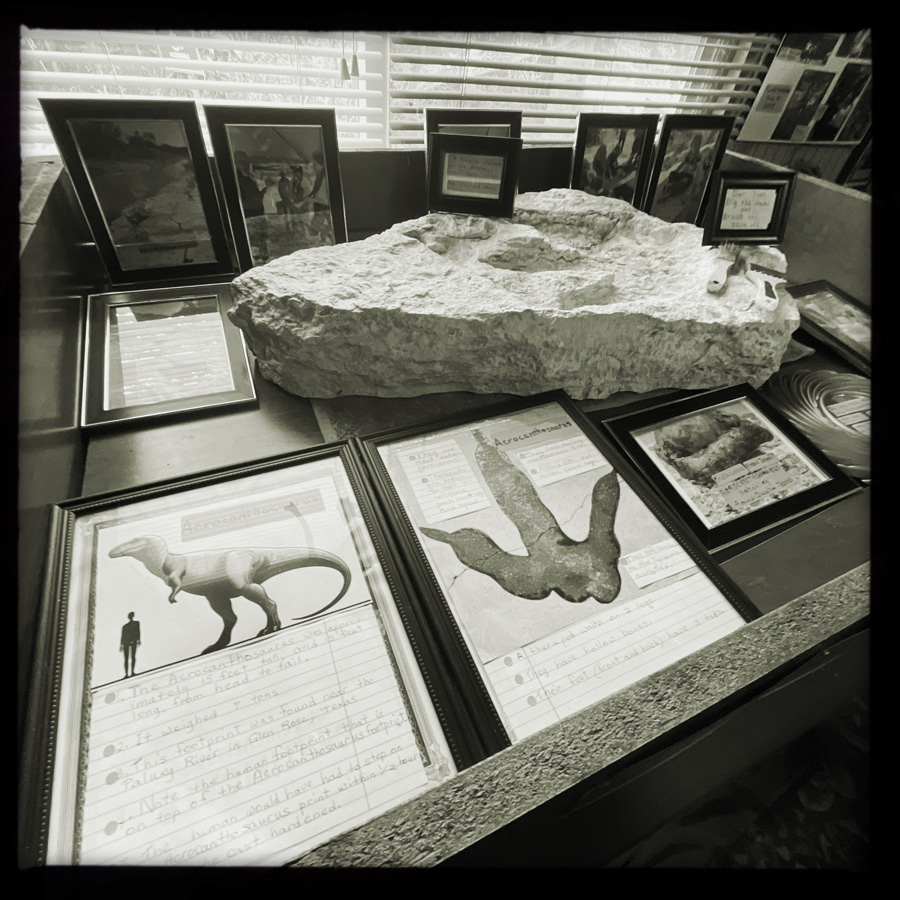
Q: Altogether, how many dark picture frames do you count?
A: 12